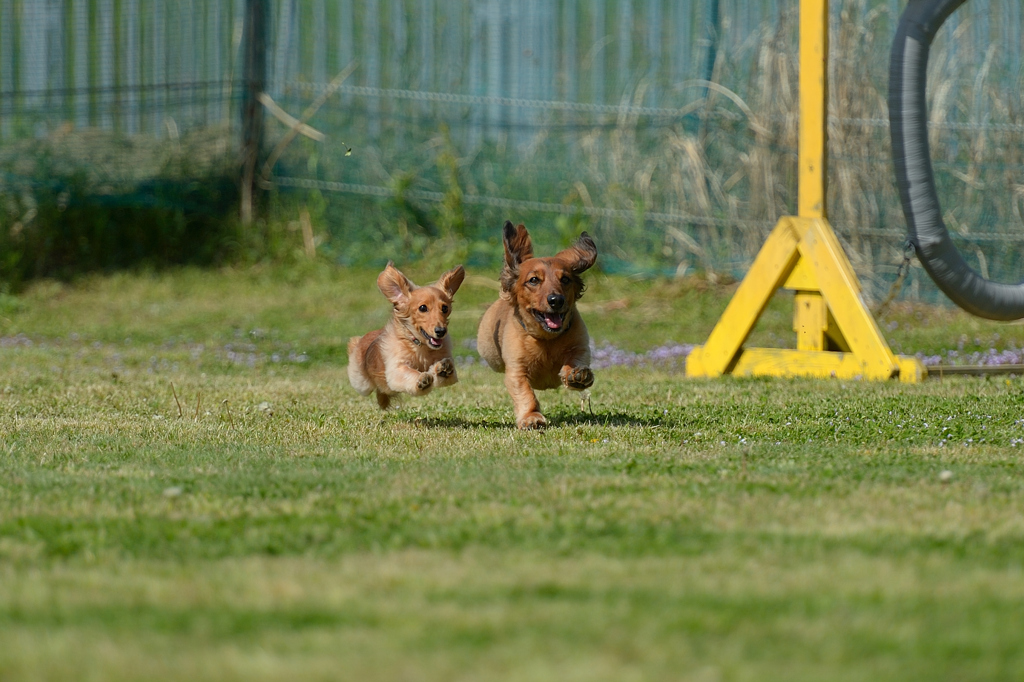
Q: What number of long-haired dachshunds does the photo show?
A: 2